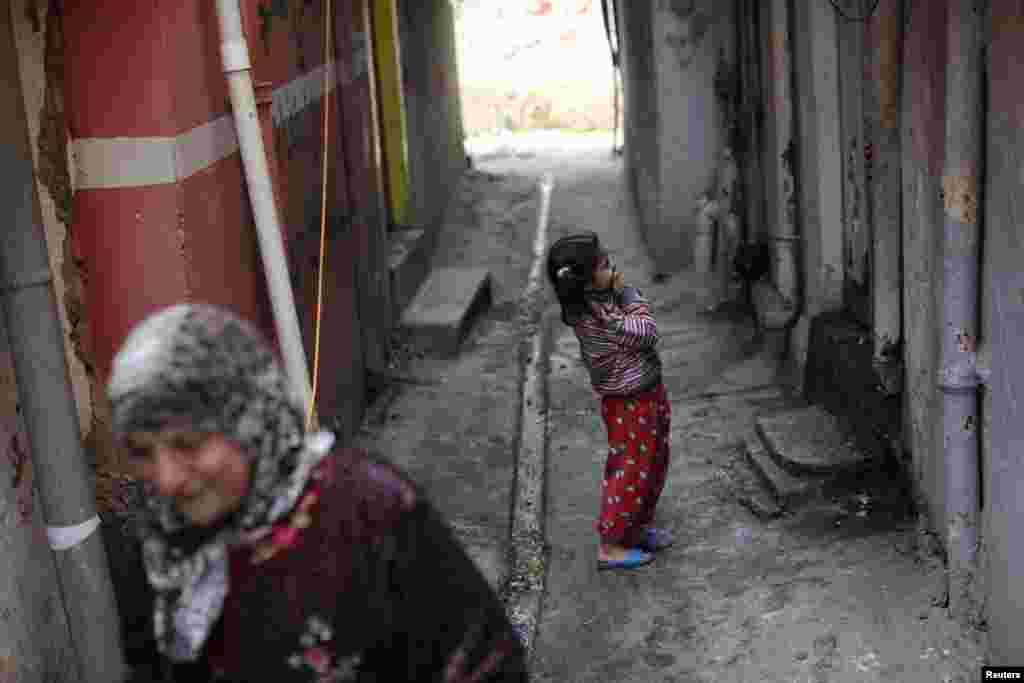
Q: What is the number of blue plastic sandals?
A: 2